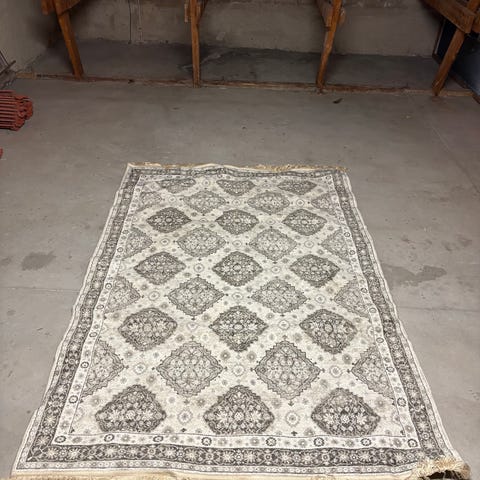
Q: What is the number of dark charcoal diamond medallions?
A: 15